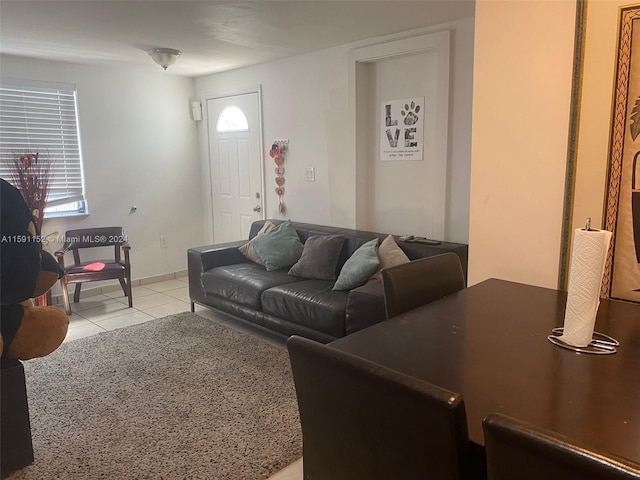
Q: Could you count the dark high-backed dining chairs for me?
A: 3